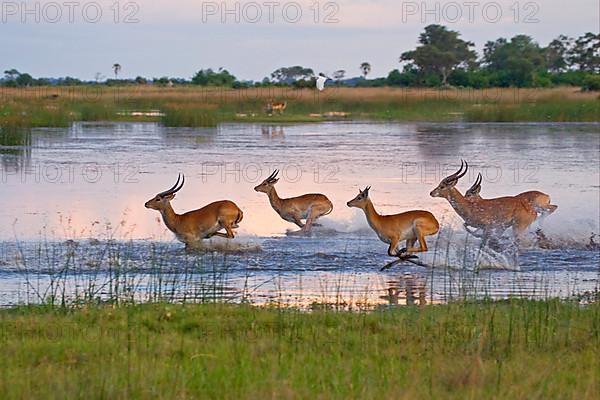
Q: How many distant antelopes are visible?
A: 1